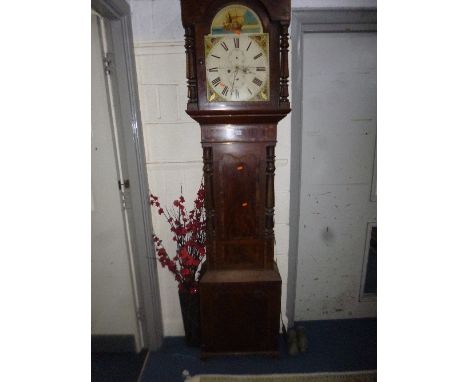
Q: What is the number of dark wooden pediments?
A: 1